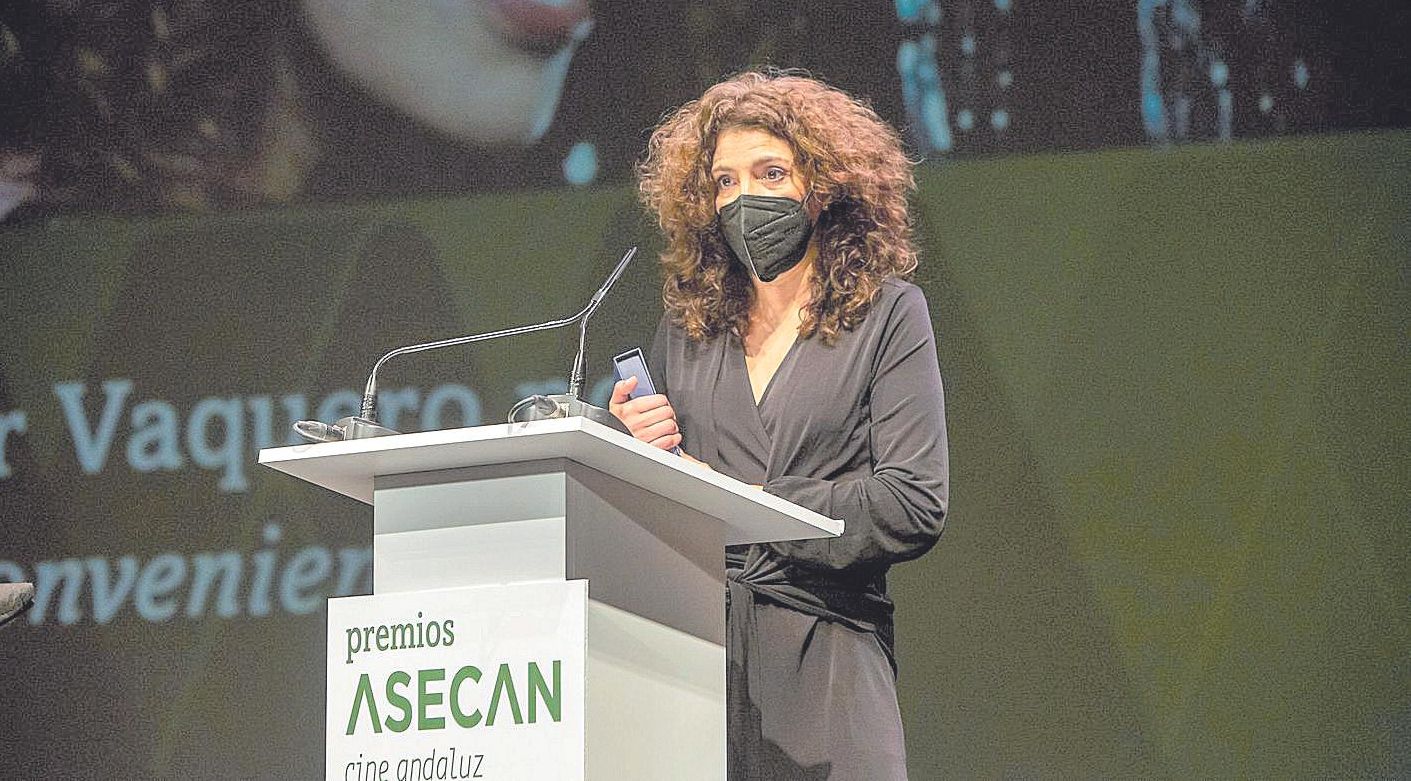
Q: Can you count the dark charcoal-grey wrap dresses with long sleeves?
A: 1